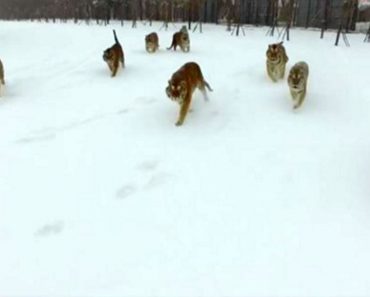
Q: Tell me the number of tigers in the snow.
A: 7